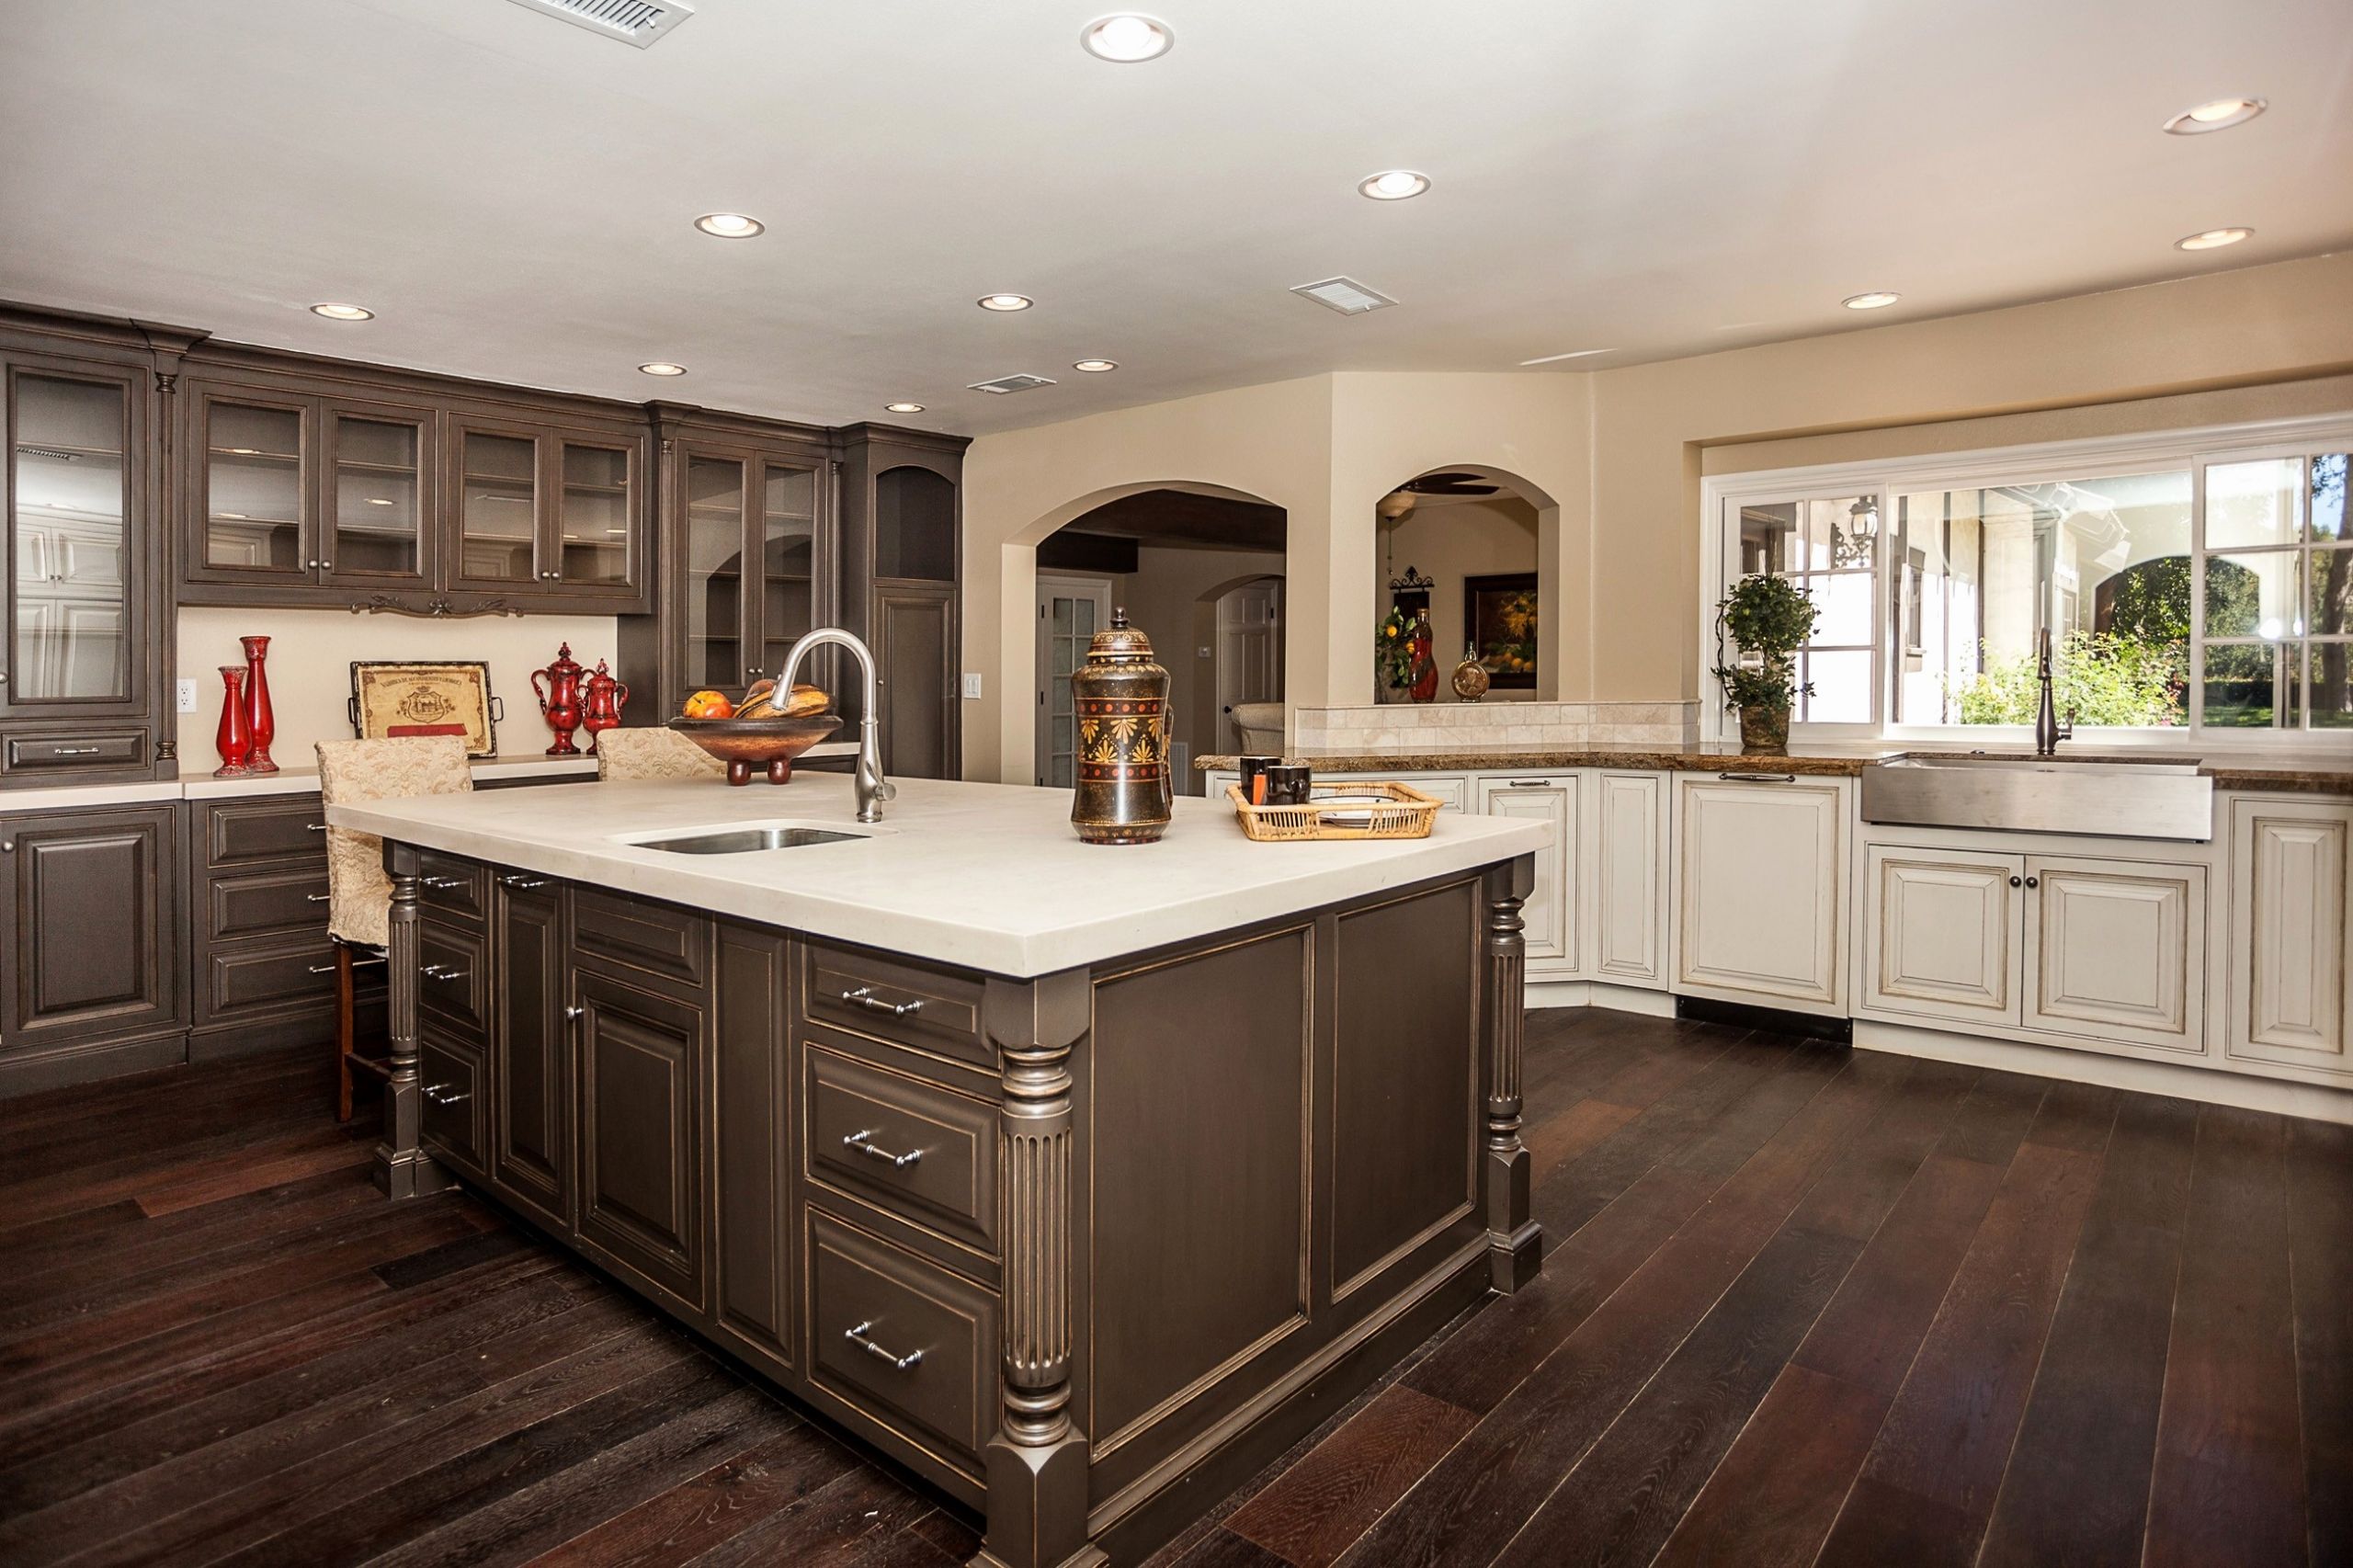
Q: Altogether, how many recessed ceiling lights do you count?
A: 11